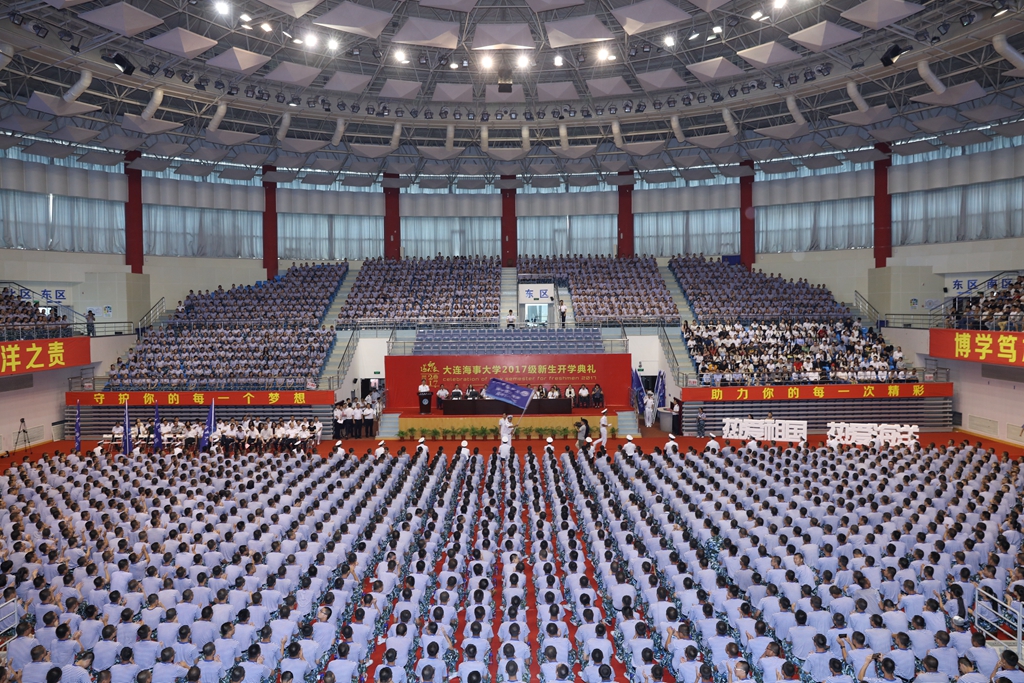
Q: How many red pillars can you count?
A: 7